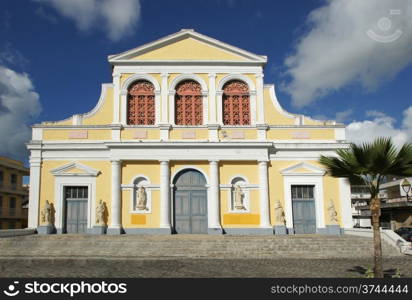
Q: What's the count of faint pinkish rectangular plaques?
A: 5